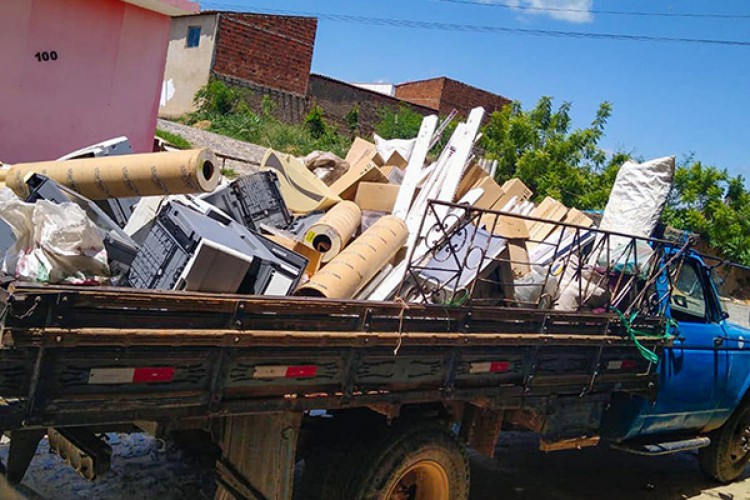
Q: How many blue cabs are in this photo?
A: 1